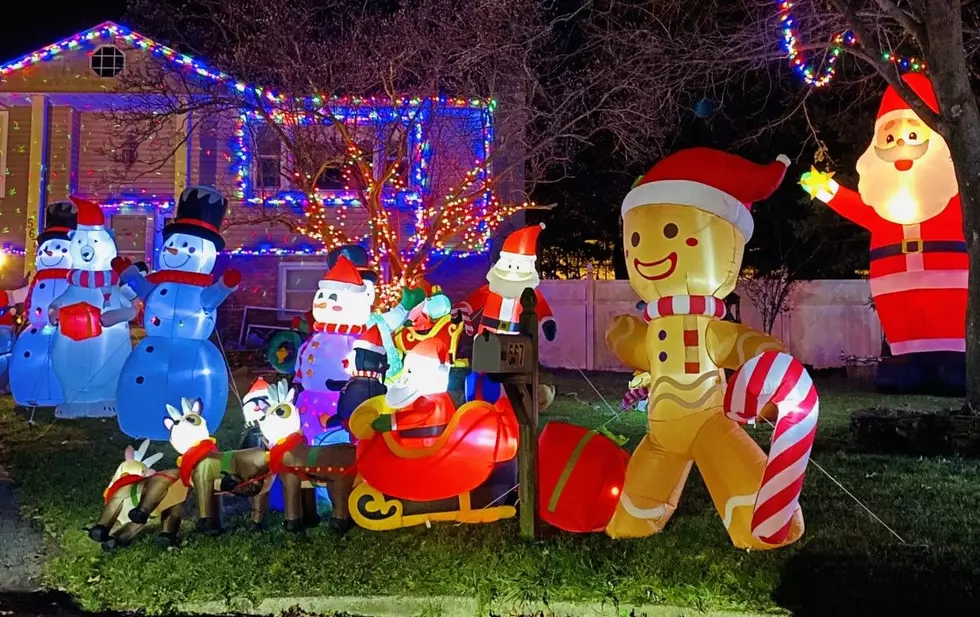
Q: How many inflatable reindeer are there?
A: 3